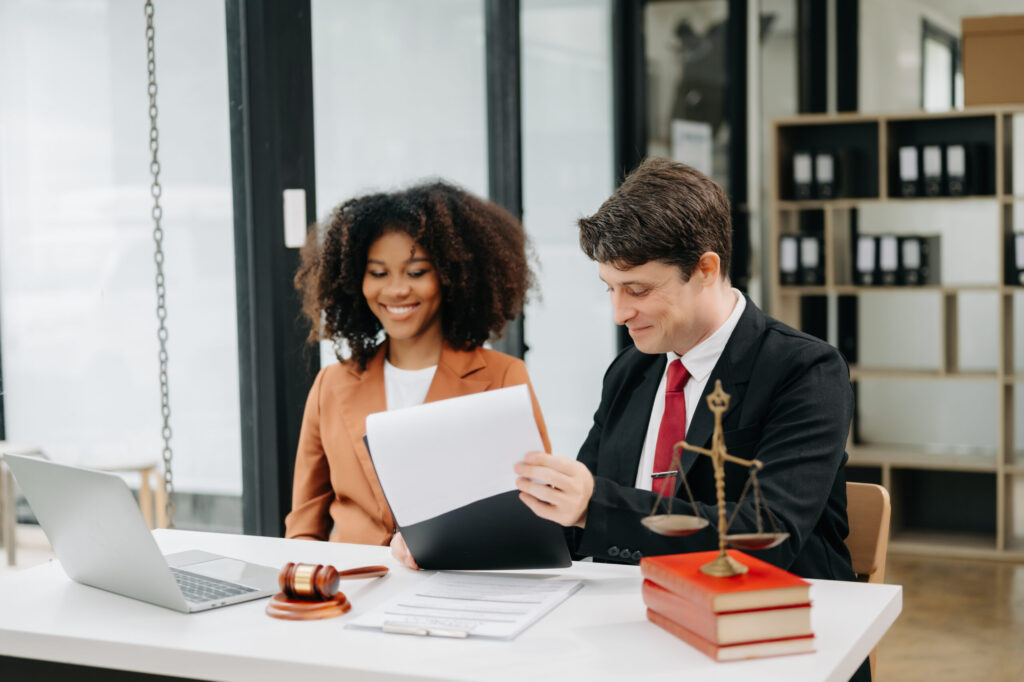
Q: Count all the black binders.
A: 11